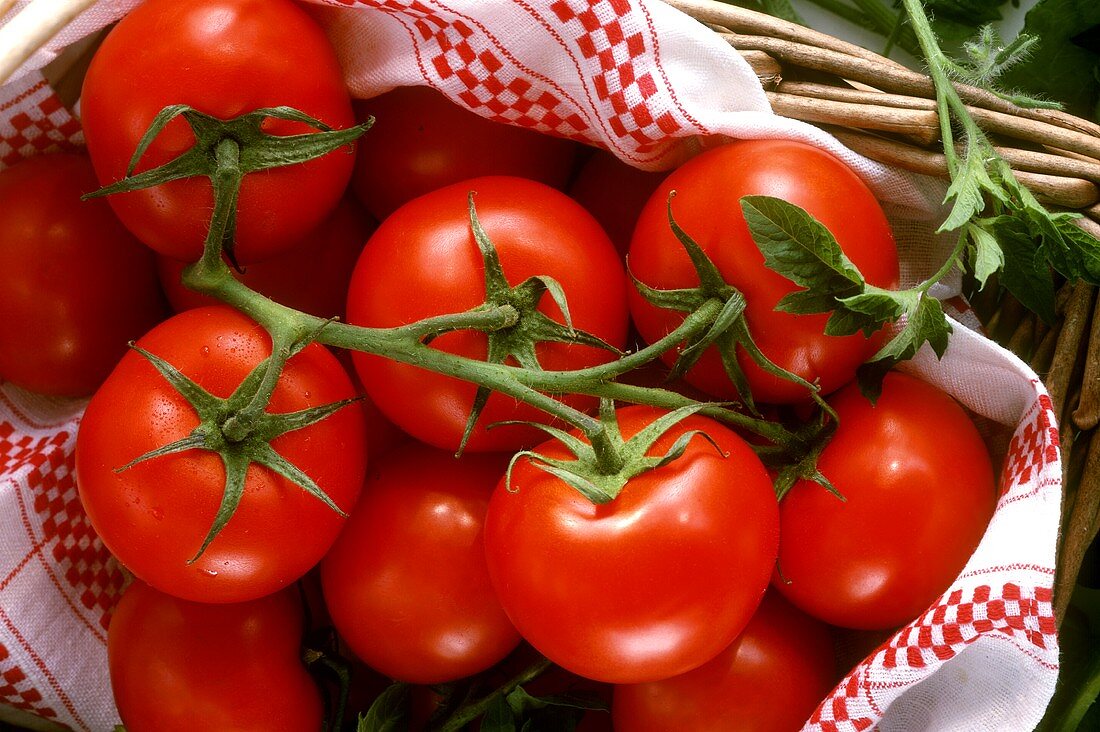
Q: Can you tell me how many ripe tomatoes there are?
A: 13